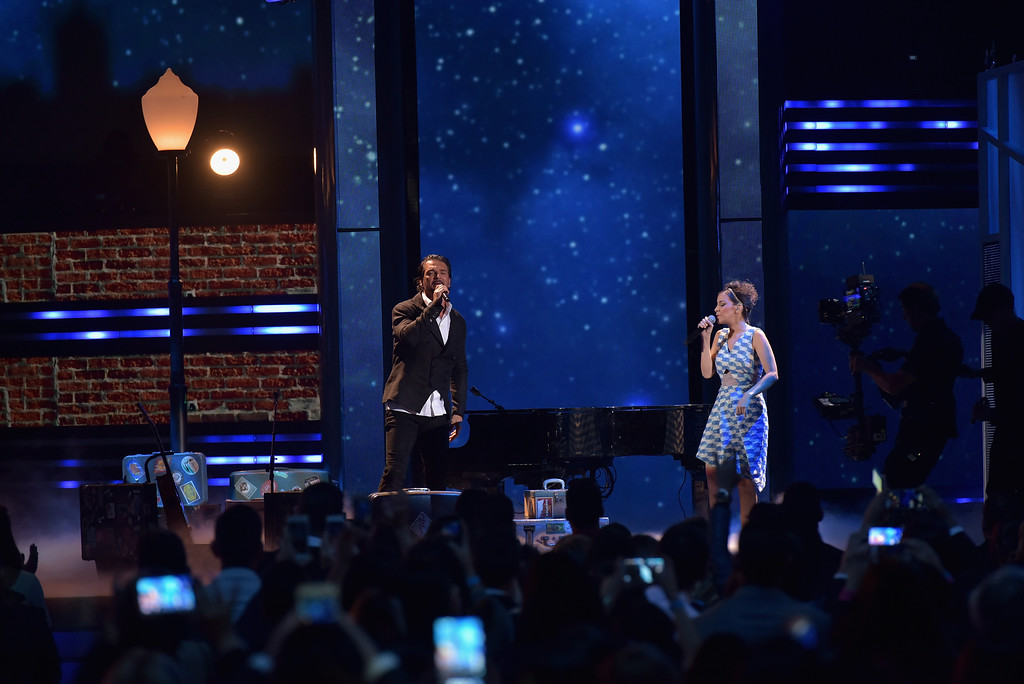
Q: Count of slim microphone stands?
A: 2